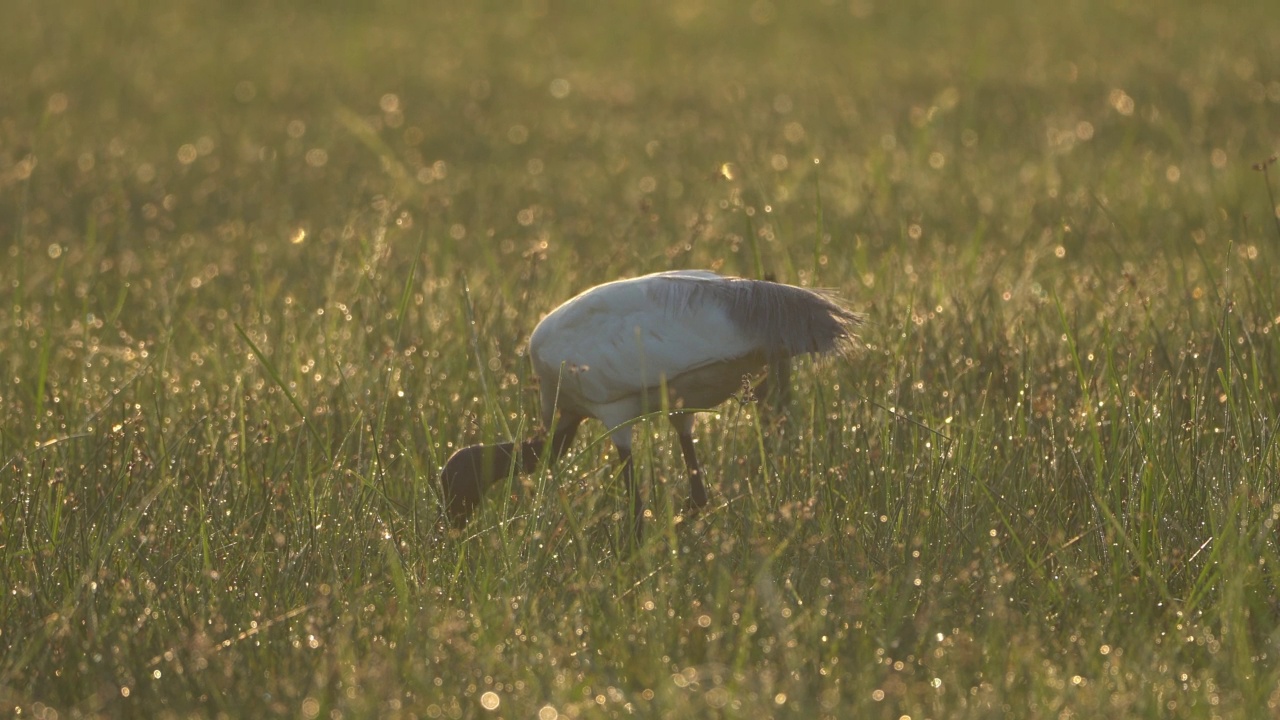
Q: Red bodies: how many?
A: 0